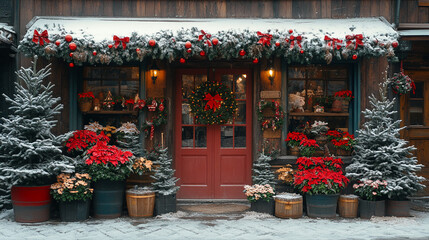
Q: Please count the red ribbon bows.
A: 8